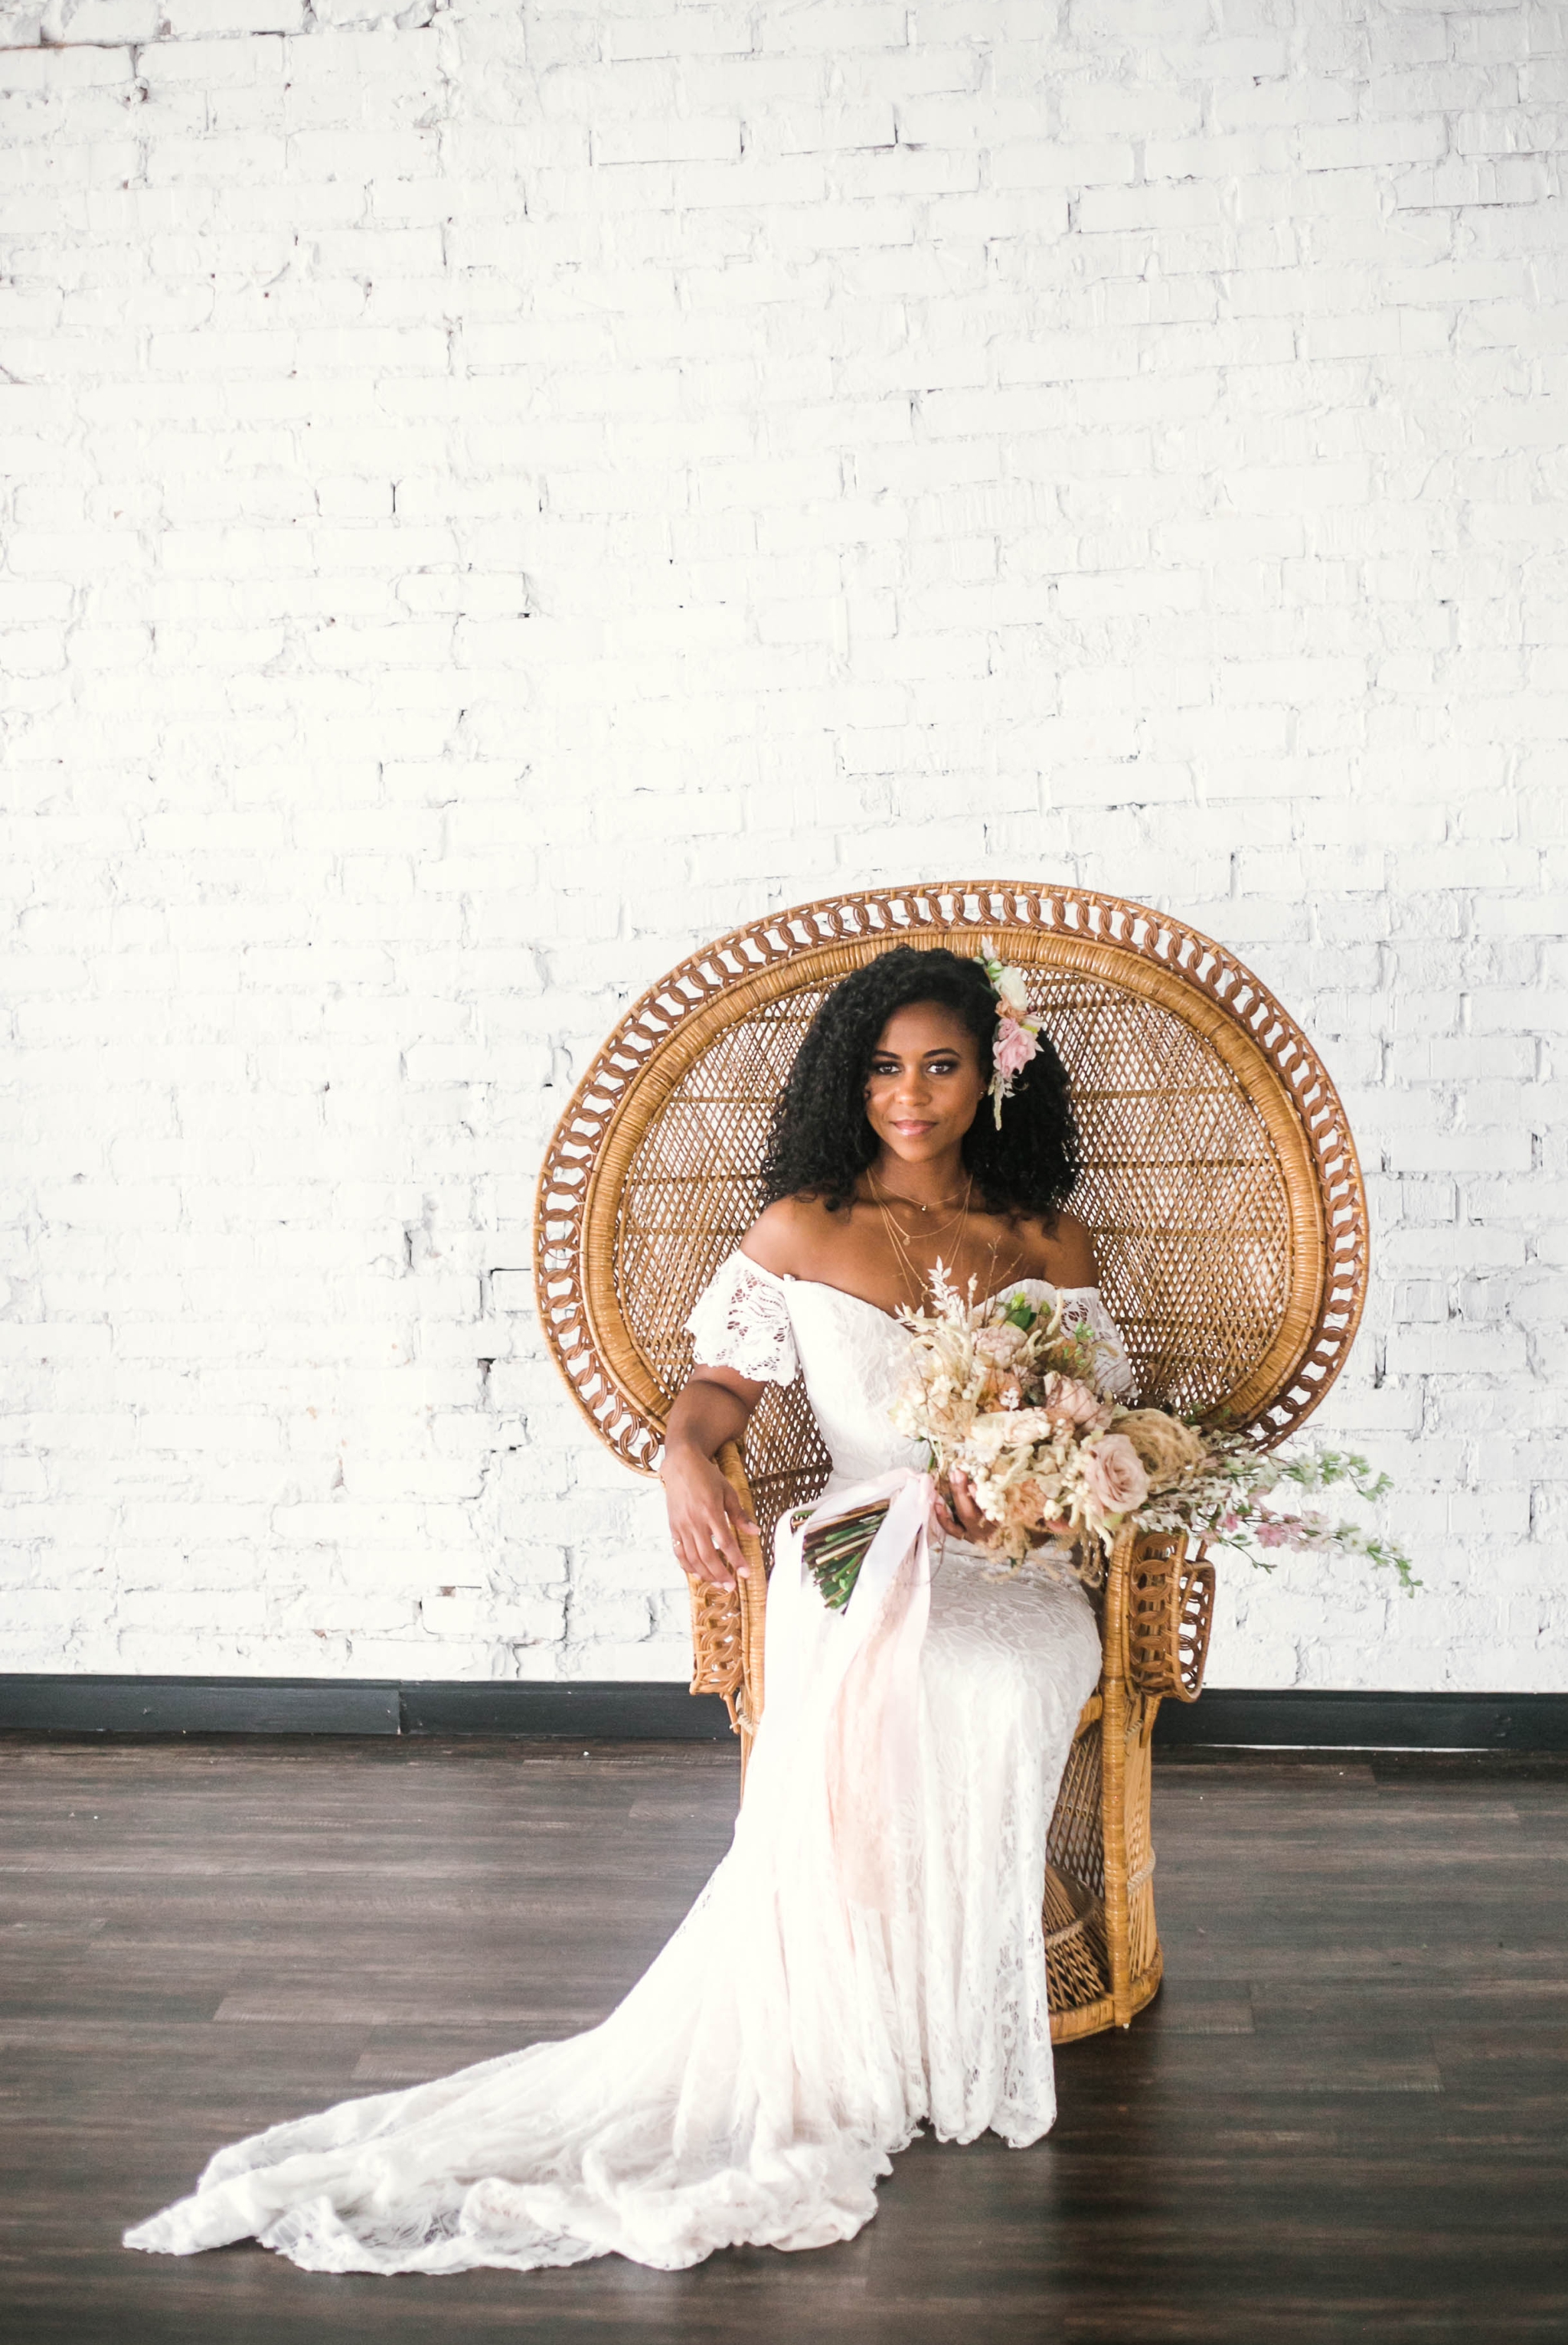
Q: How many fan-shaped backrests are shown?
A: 1